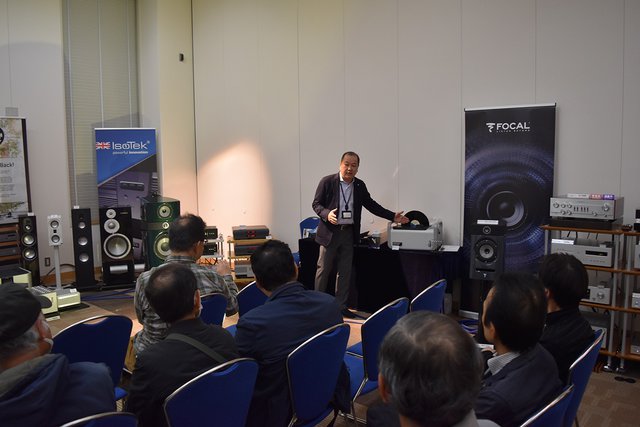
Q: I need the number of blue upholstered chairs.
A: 11